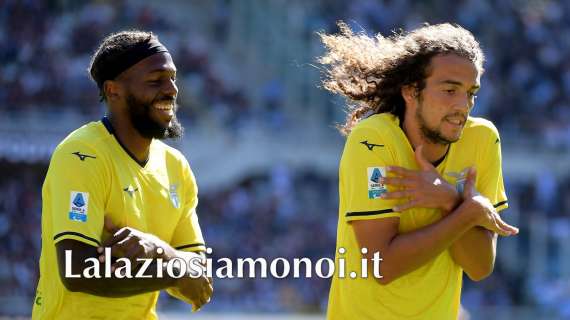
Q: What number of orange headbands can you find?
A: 0